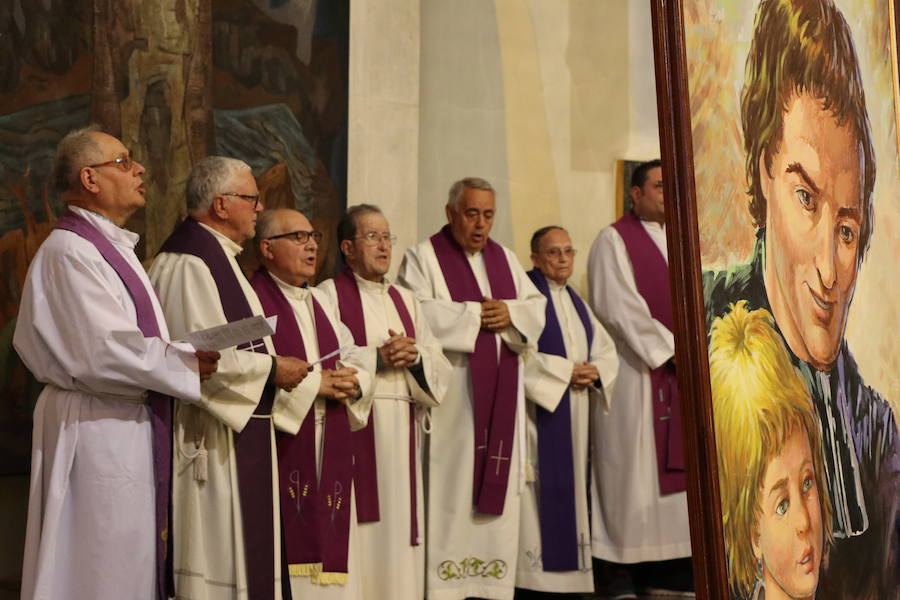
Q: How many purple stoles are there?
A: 7